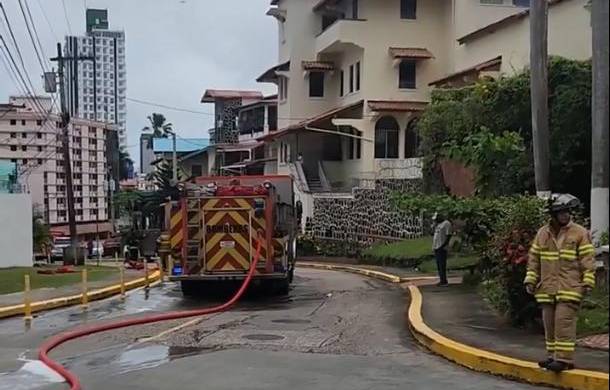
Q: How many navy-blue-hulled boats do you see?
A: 0